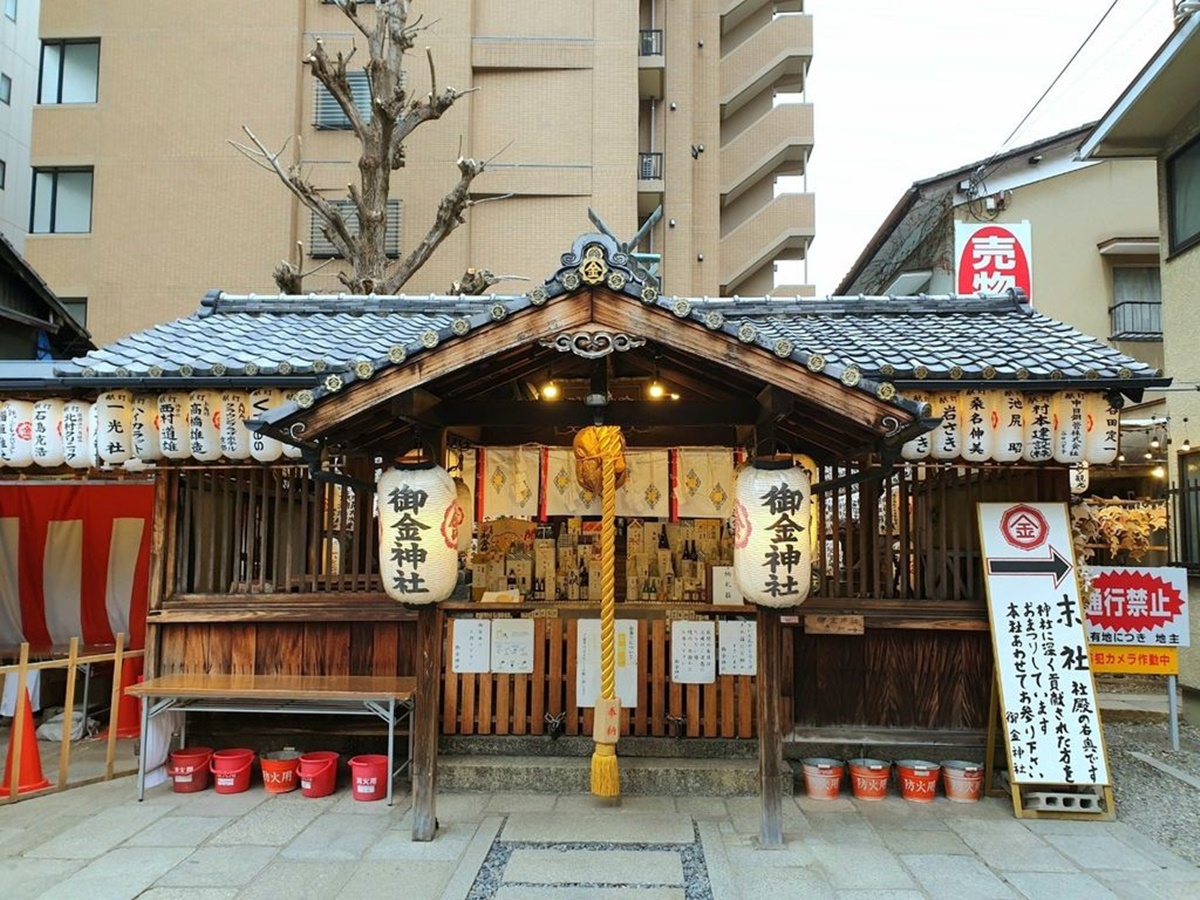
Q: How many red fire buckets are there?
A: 9